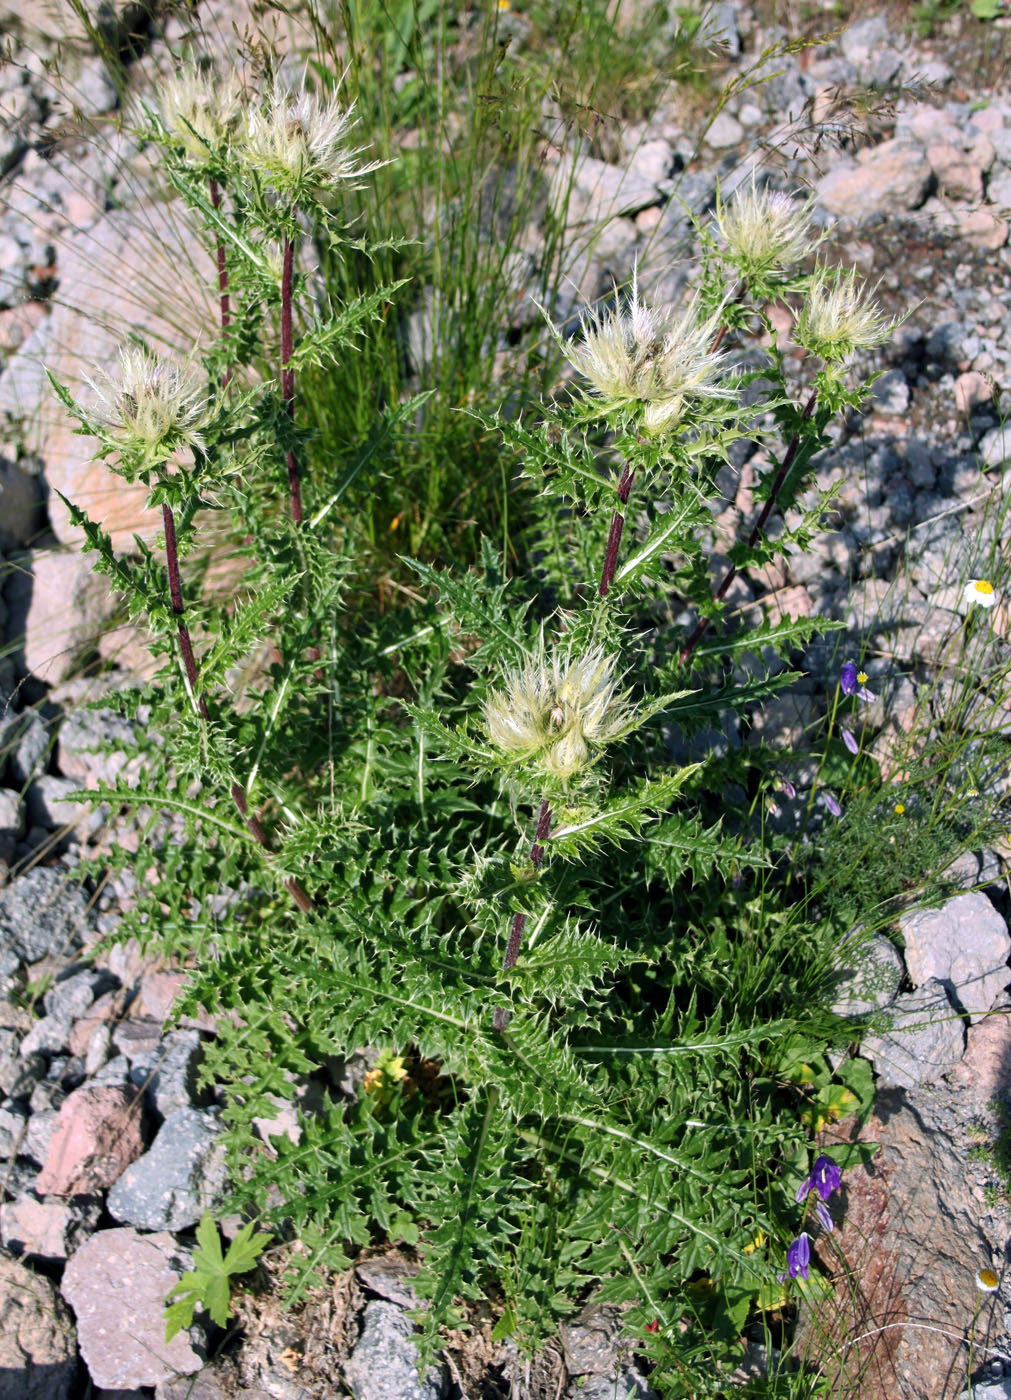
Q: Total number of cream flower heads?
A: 7